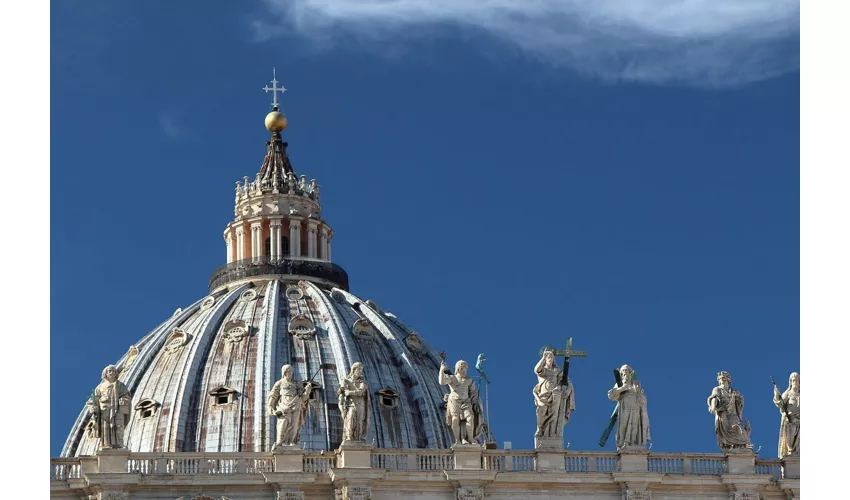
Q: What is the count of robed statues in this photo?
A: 8